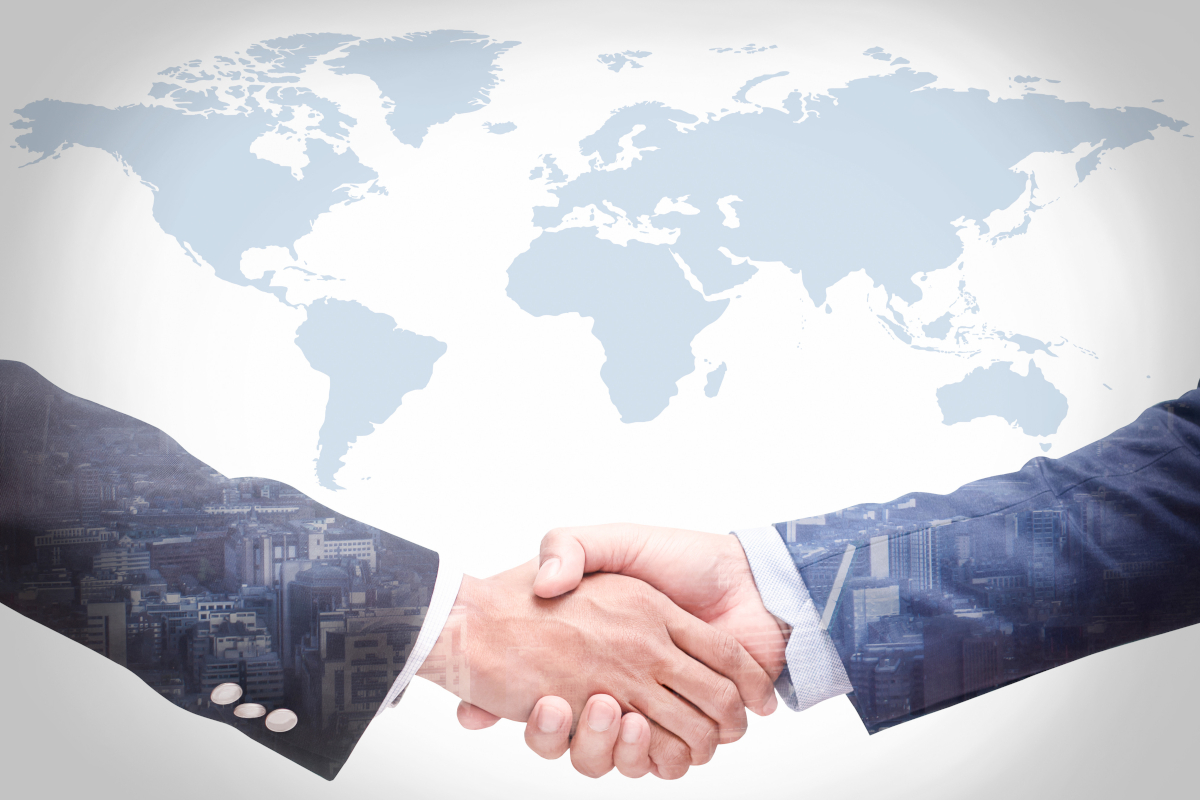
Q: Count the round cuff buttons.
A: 3